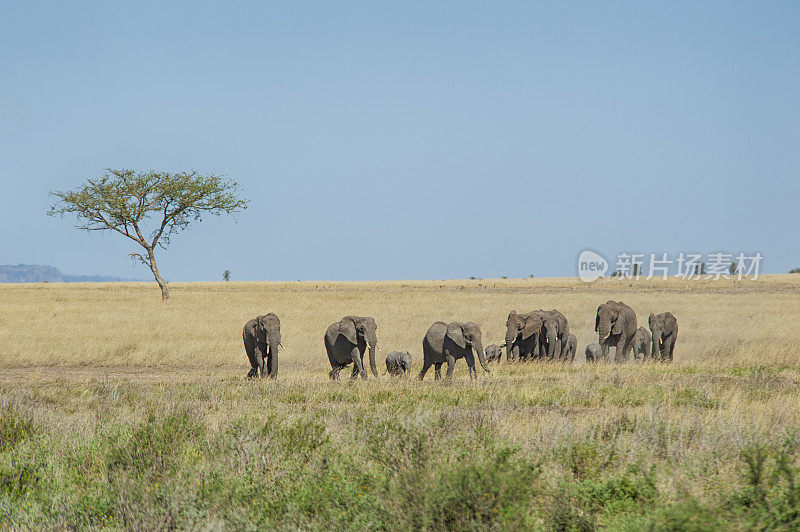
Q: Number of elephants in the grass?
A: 12